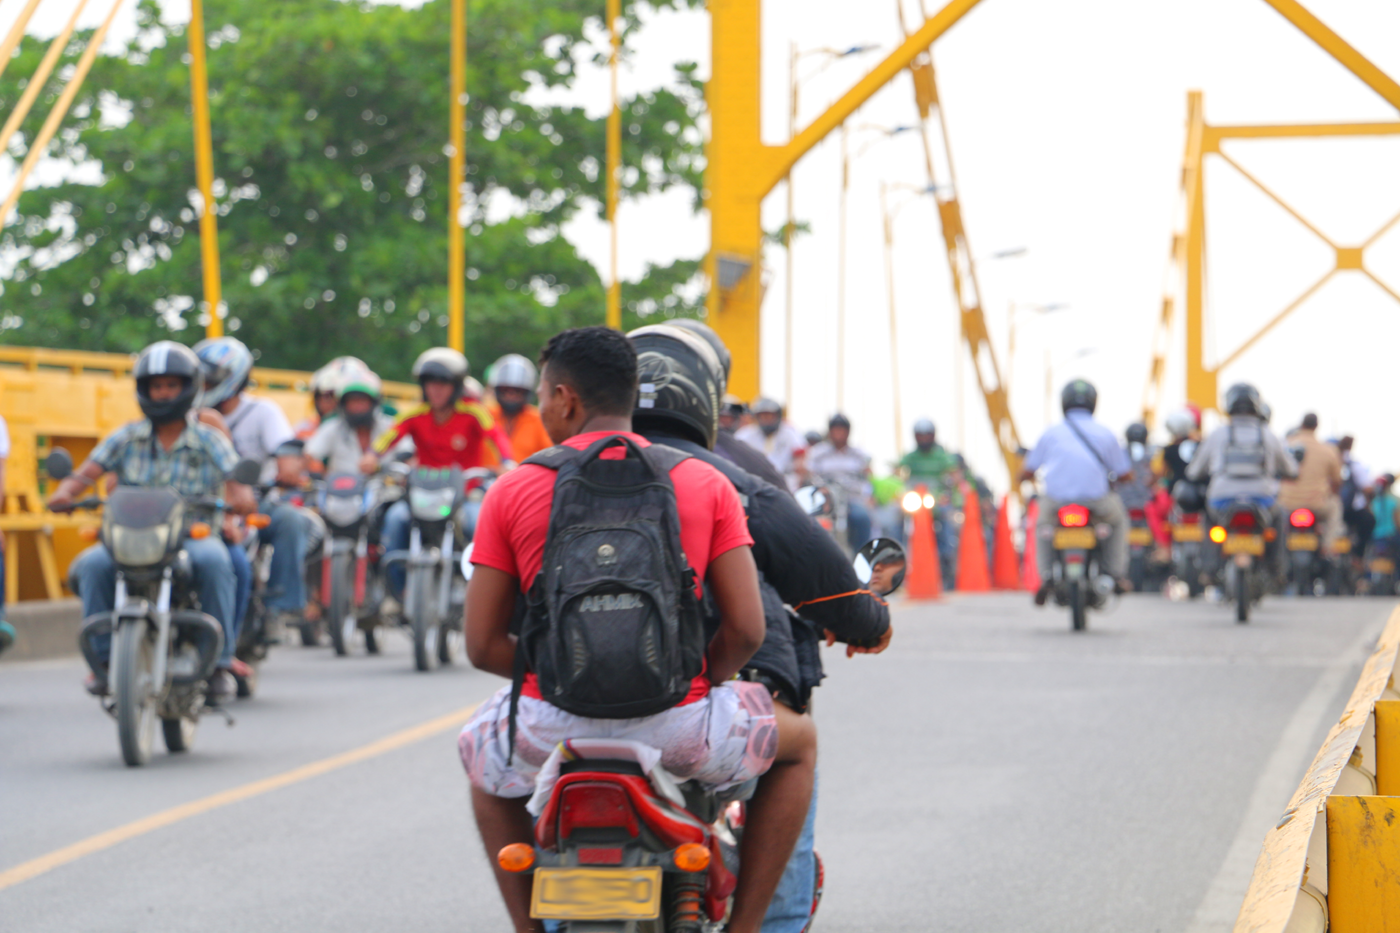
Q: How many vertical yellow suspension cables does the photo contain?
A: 3